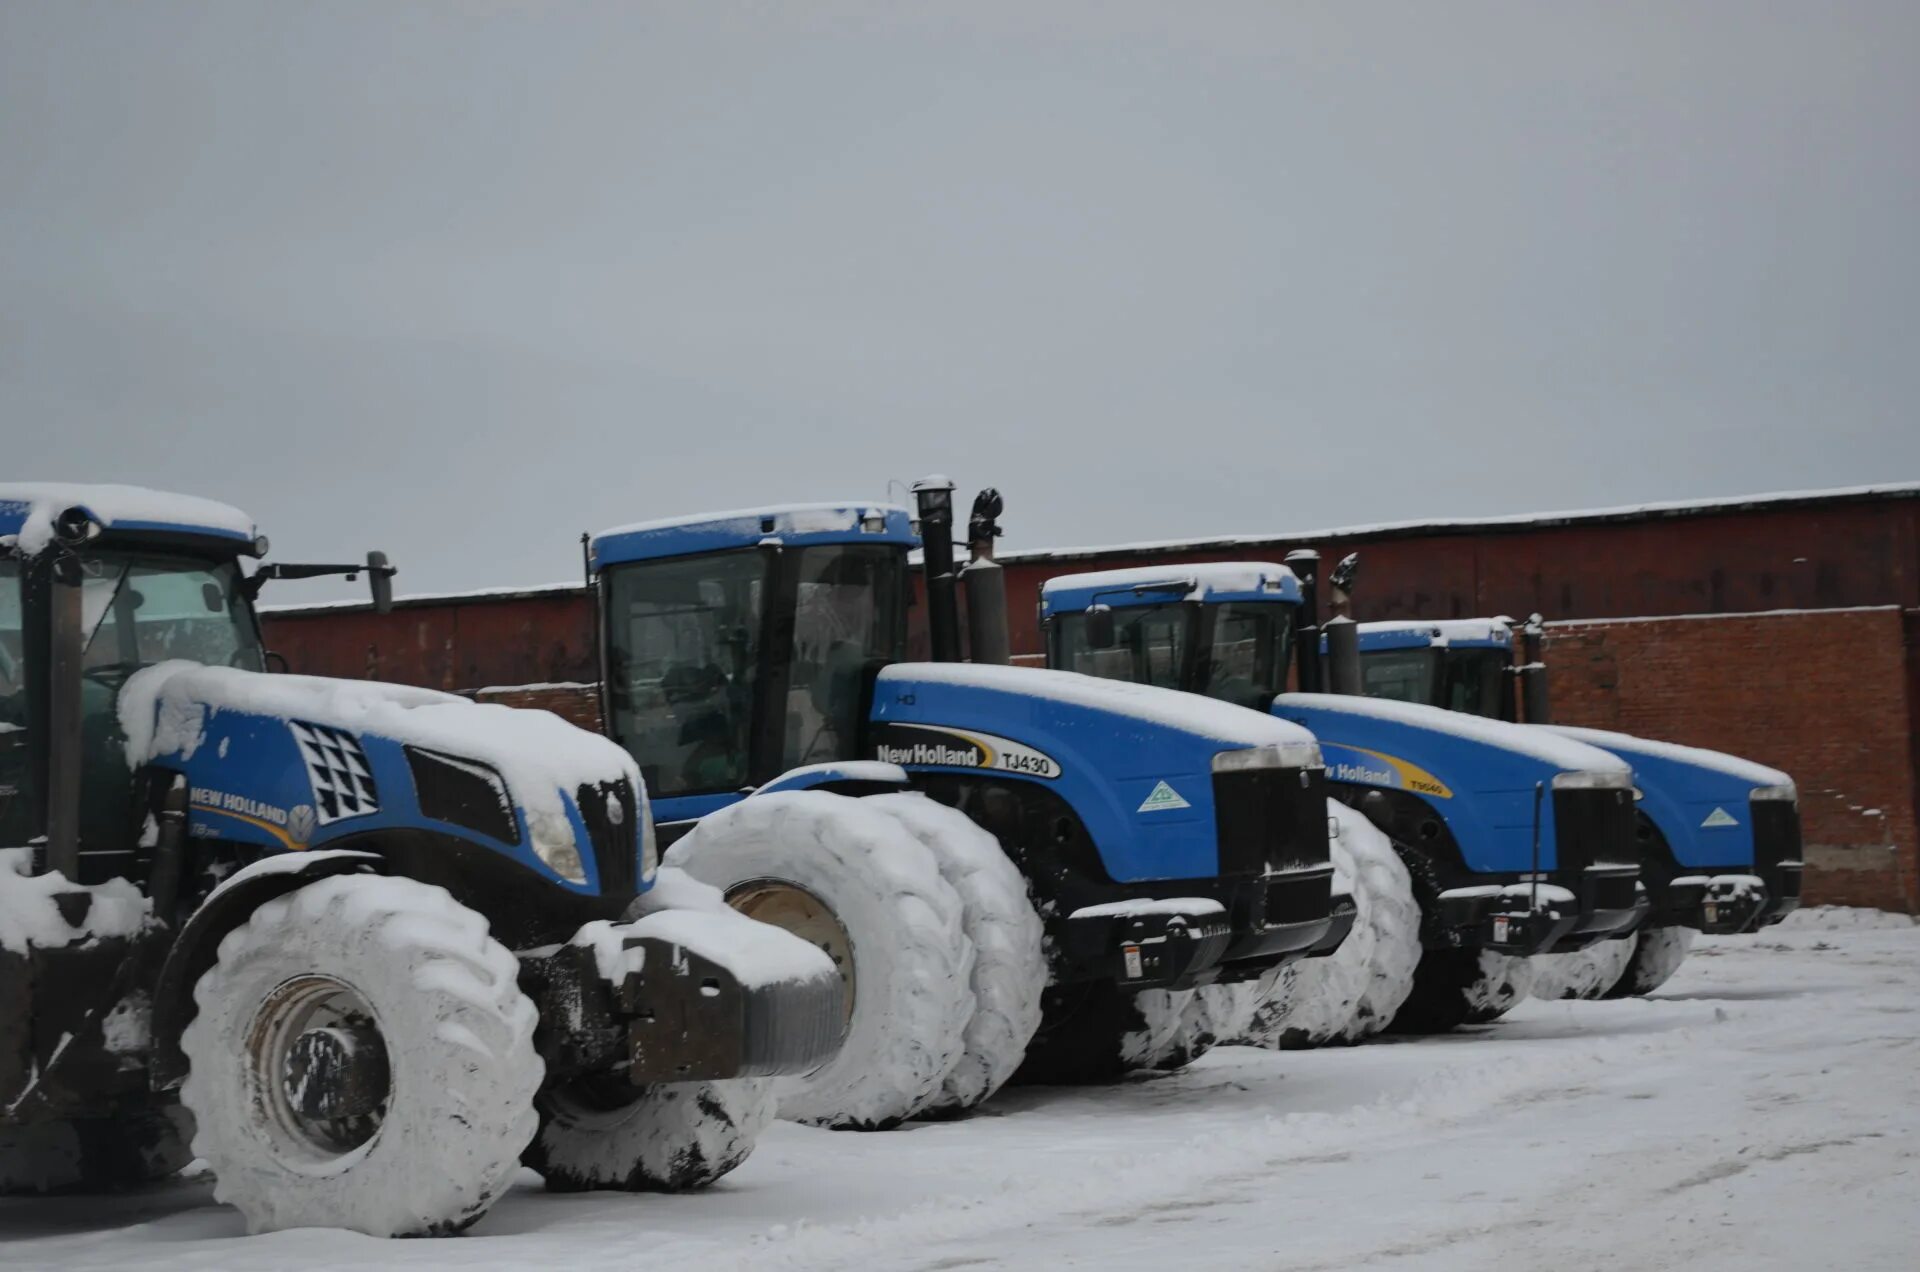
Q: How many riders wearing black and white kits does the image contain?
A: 0